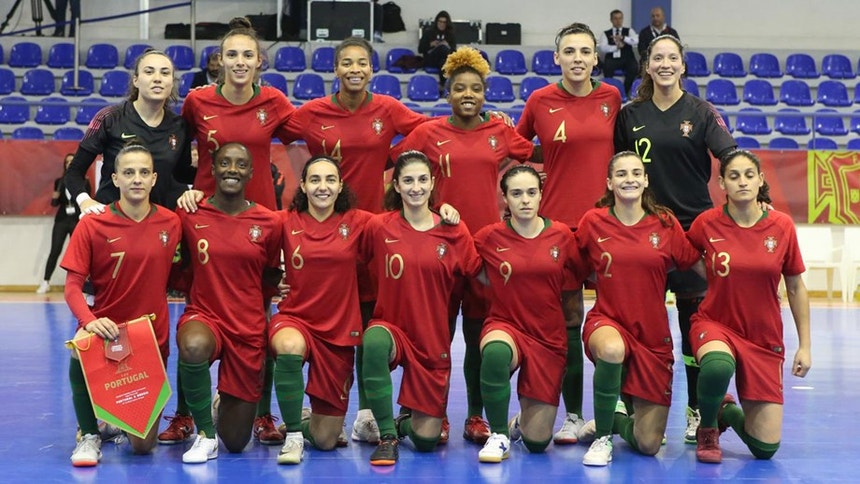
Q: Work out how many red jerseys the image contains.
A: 11